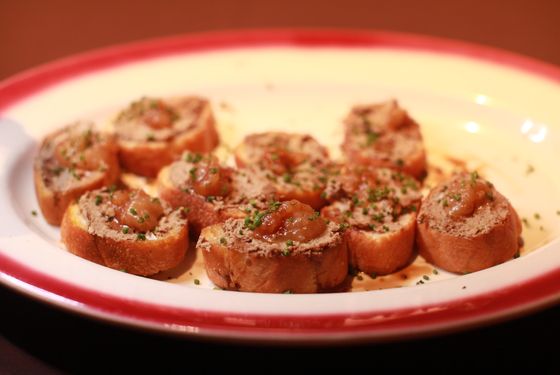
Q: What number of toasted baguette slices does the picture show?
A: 9